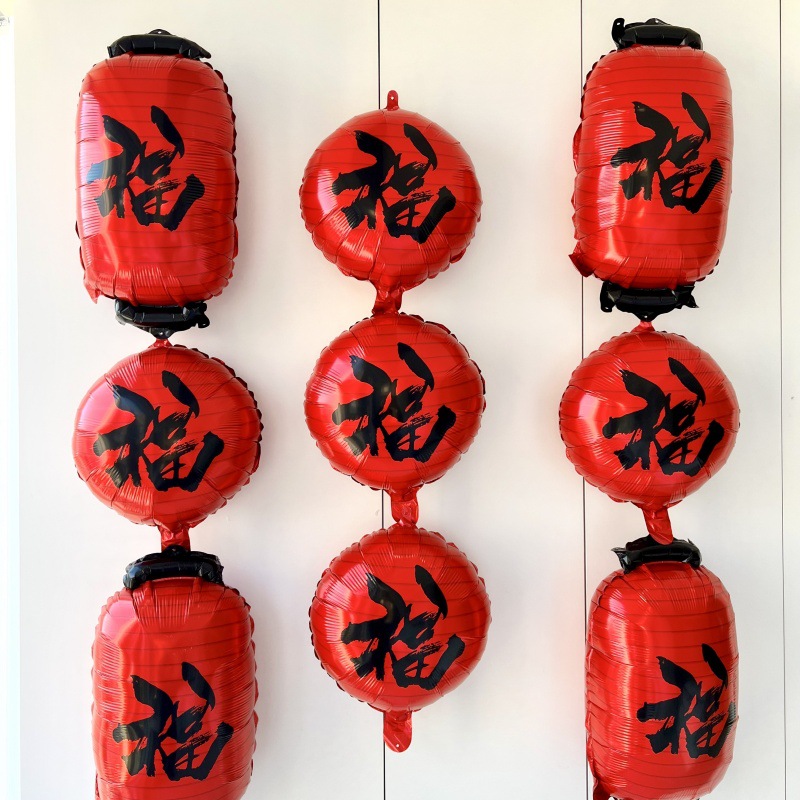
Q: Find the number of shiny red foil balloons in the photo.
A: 9